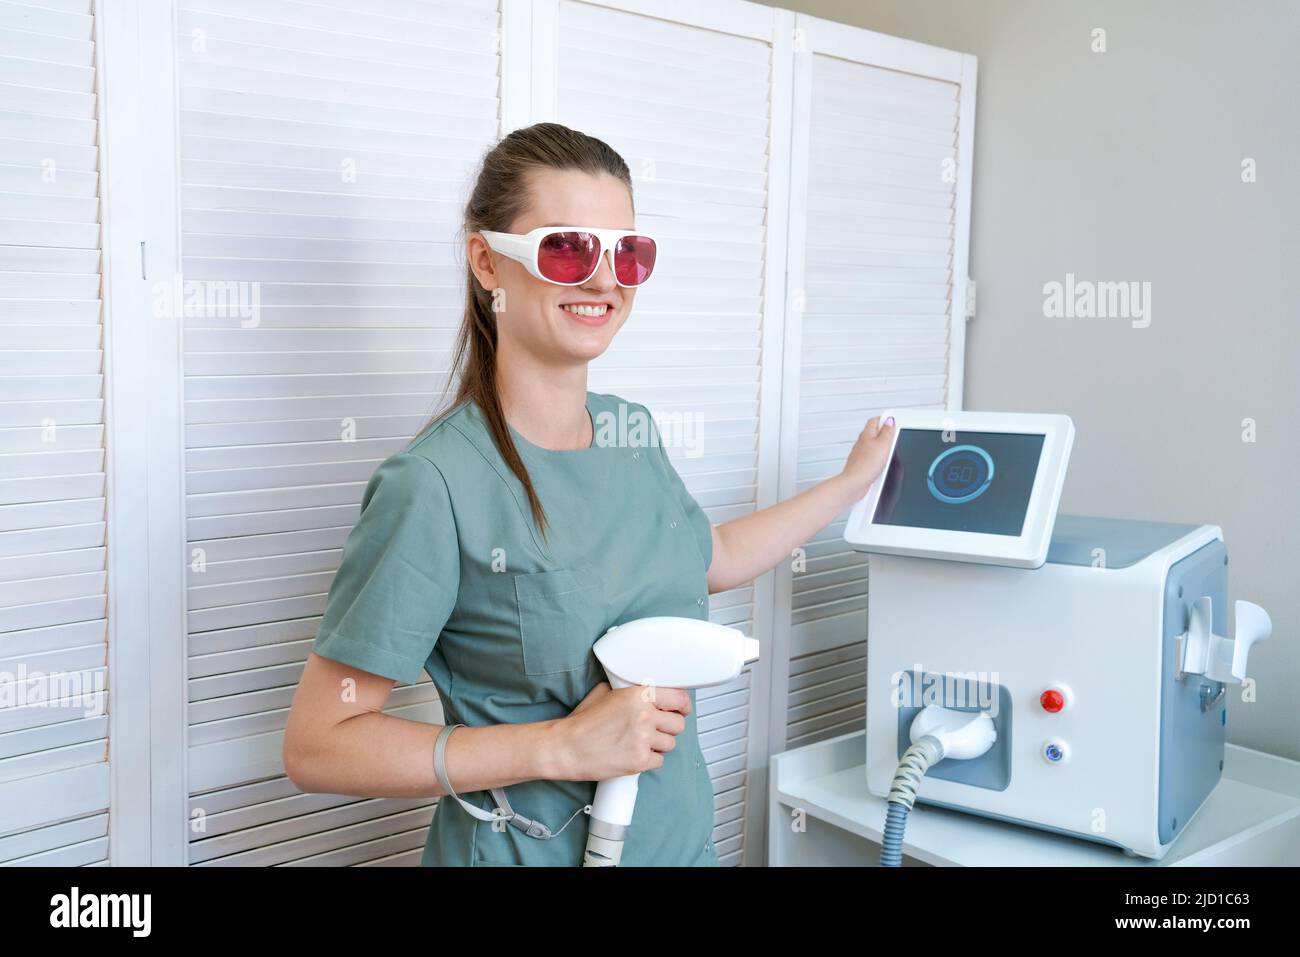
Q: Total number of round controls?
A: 2